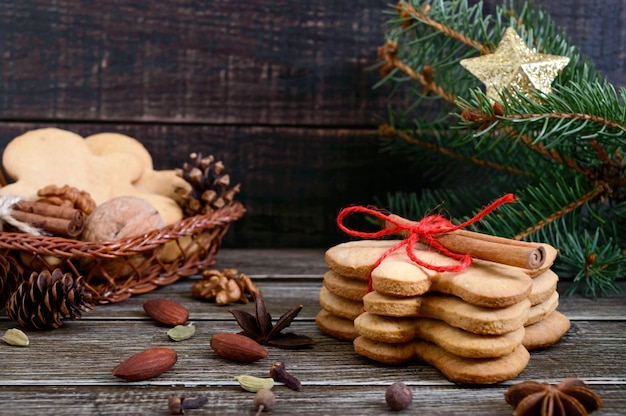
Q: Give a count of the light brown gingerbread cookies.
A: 6